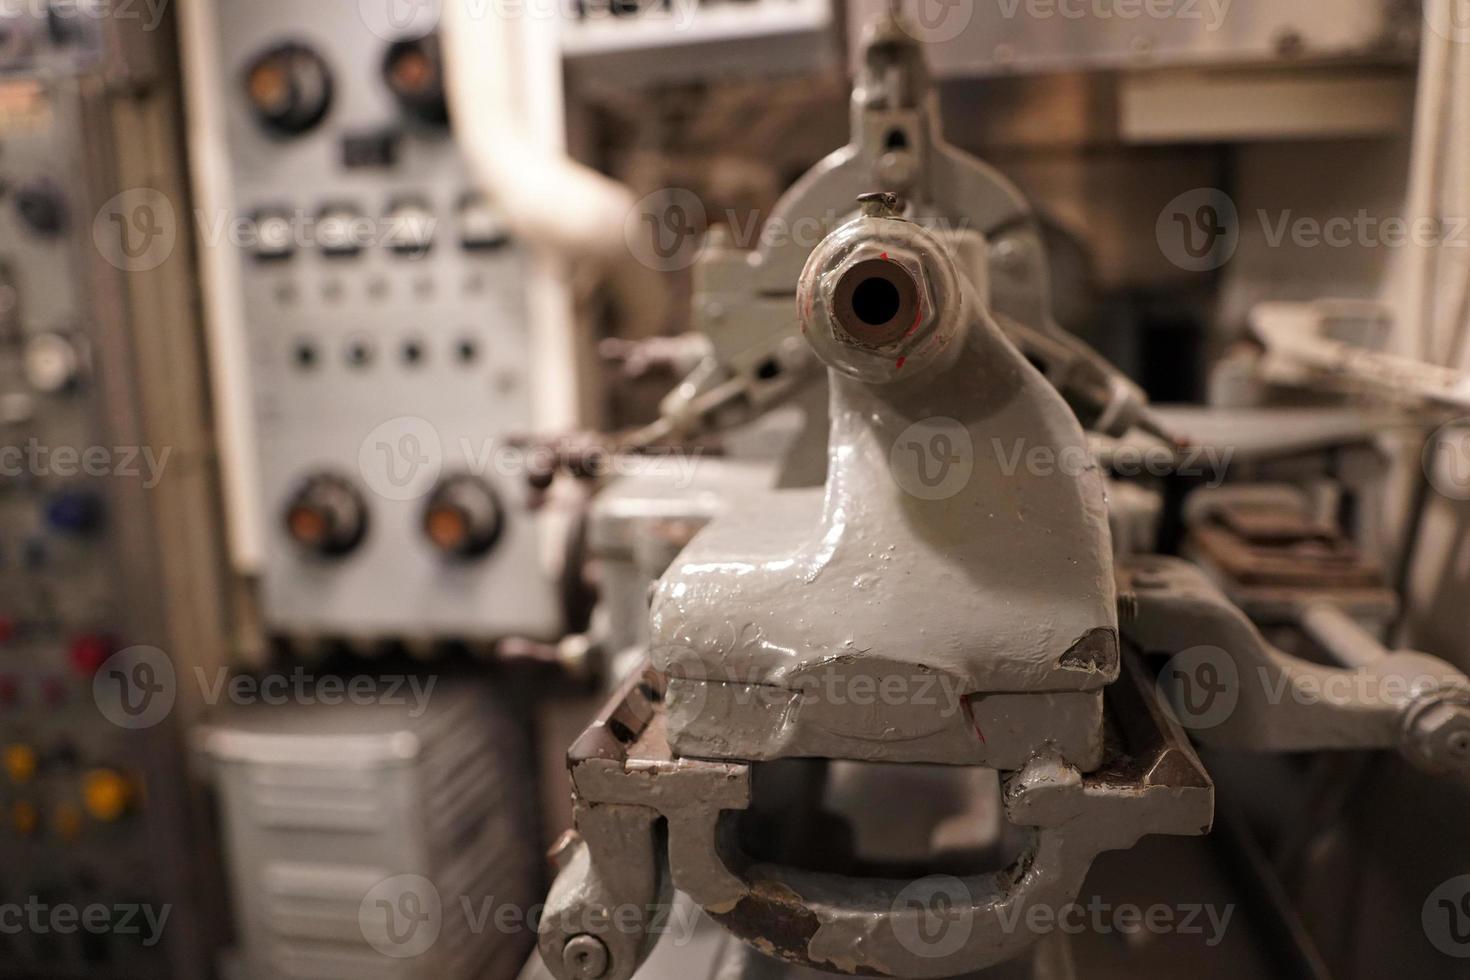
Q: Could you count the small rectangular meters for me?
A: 4